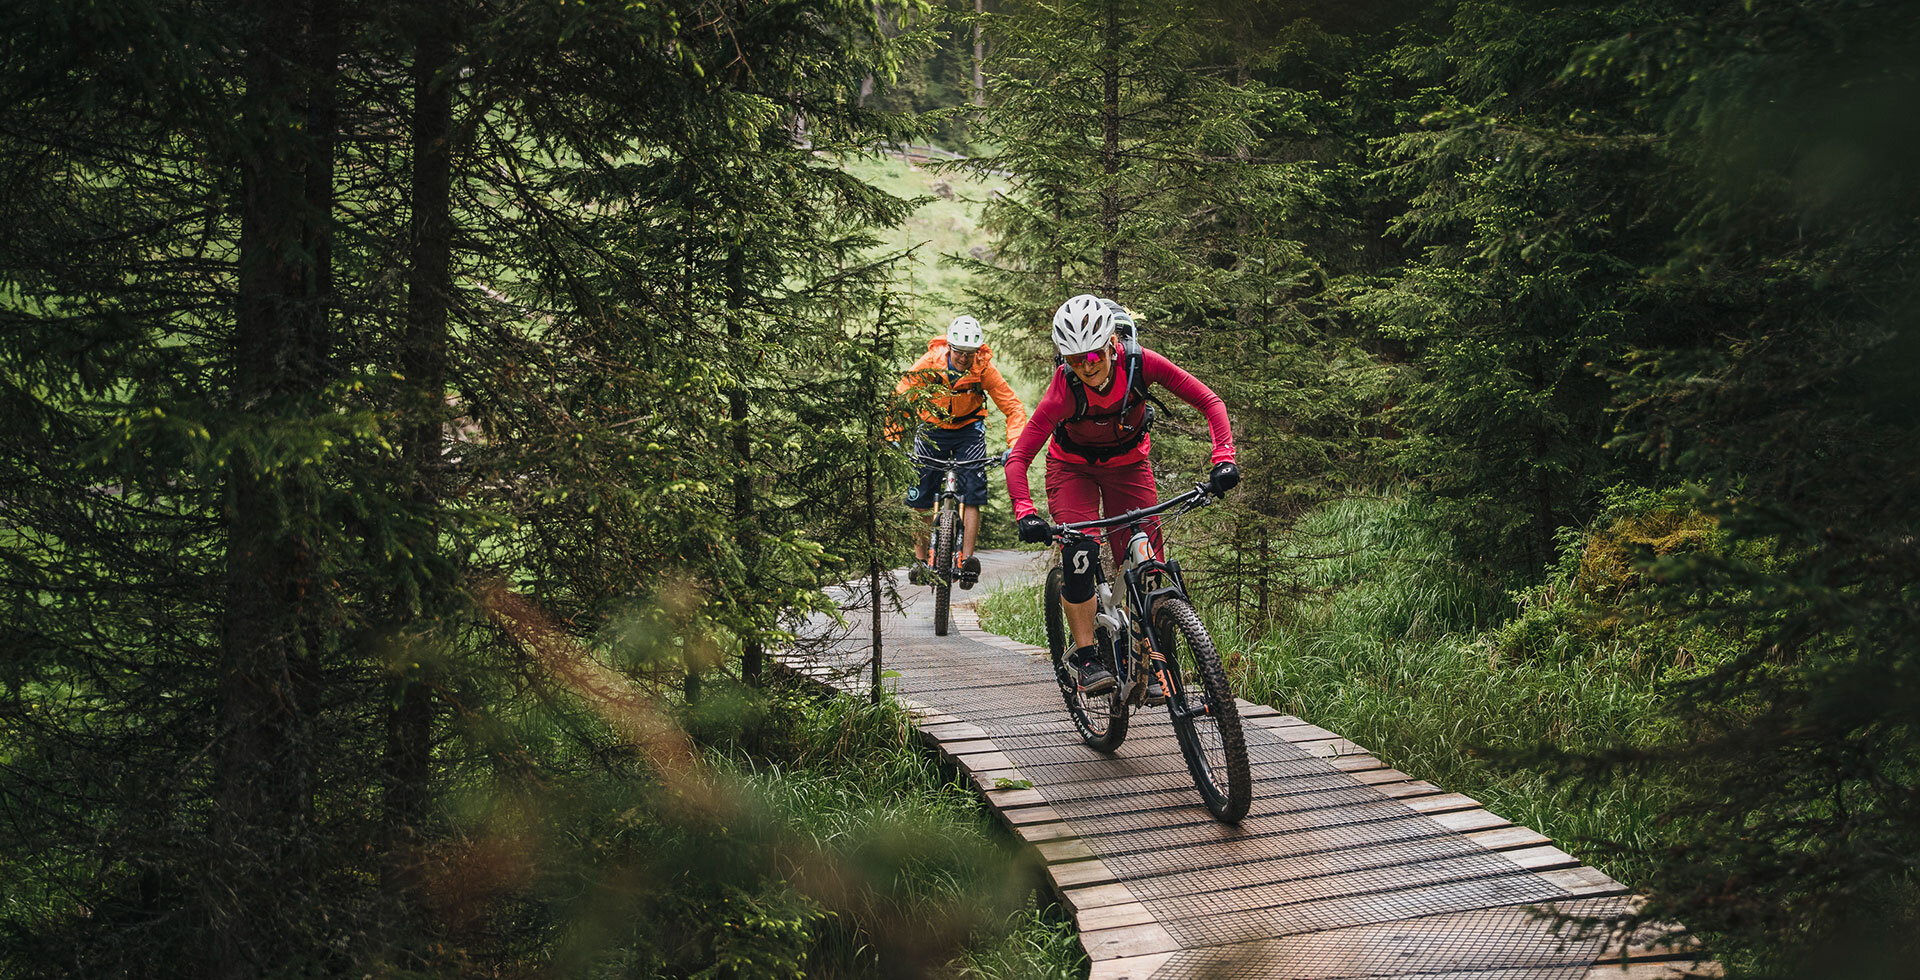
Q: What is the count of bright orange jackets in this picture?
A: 1